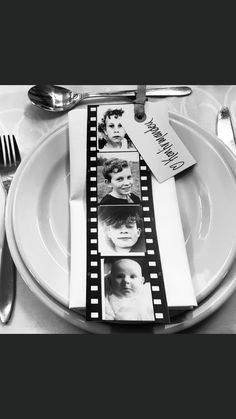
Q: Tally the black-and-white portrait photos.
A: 4